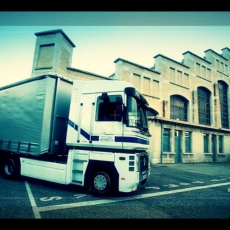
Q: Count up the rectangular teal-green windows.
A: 4